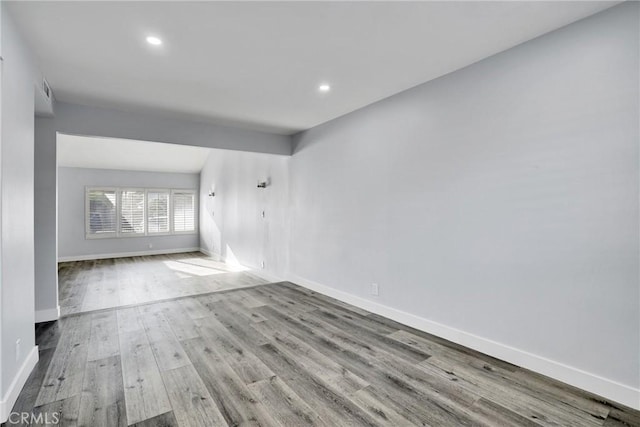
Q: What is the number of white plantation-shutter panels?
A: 4